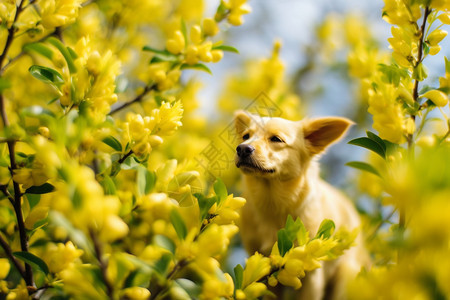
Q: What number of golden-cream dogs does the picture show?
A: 1